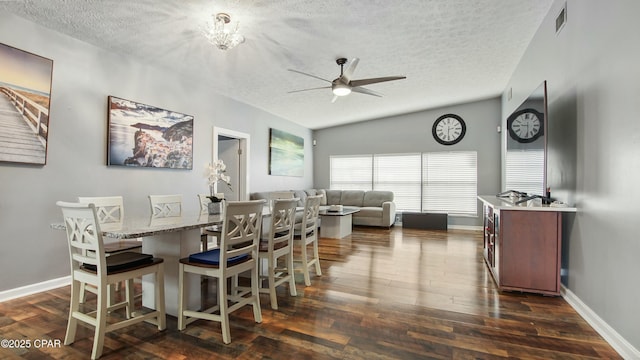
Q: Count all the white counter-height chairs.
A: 8